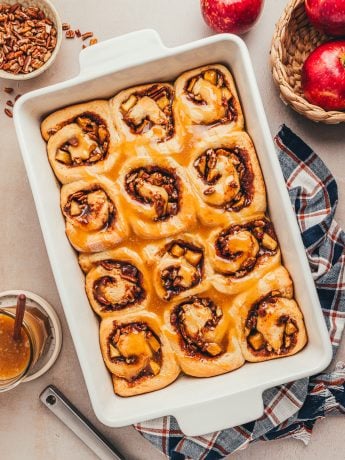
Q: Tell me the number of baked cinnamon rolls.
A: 12